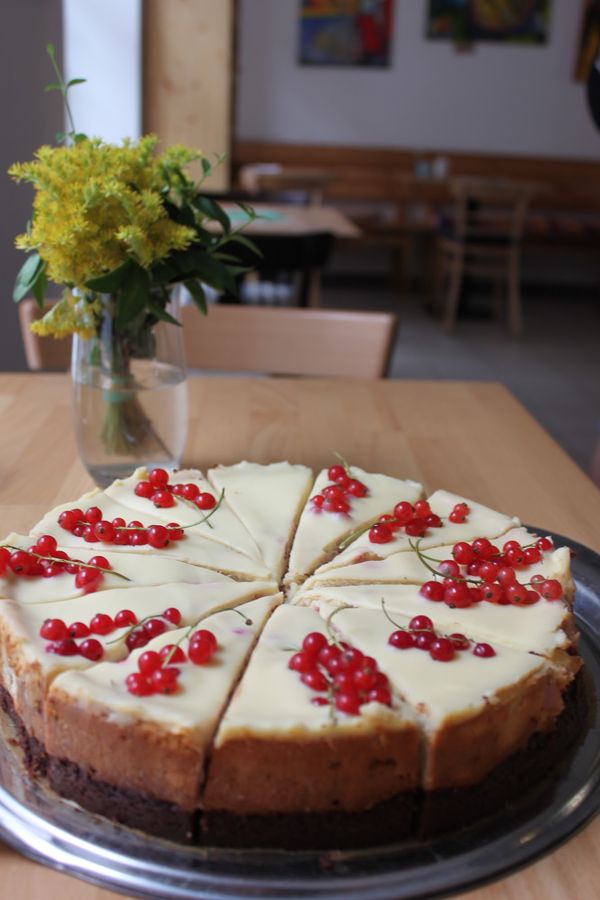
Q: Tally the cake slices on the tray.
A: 12